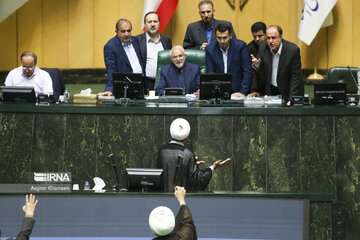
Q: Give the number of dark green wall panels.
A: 11